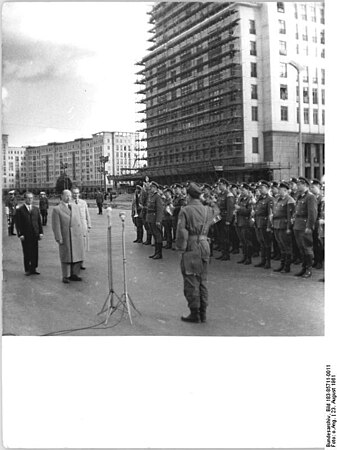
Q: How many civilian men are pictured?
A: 3